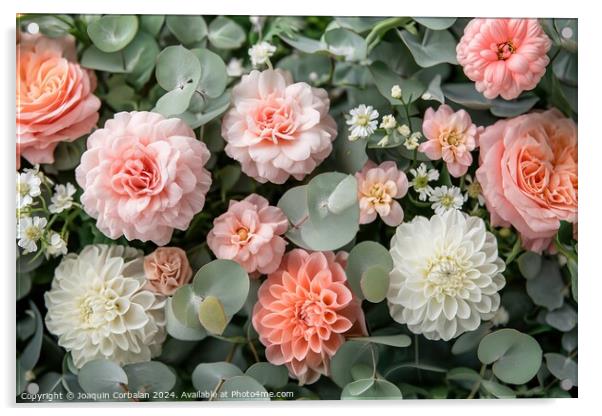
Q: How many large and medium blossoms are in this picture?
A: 12